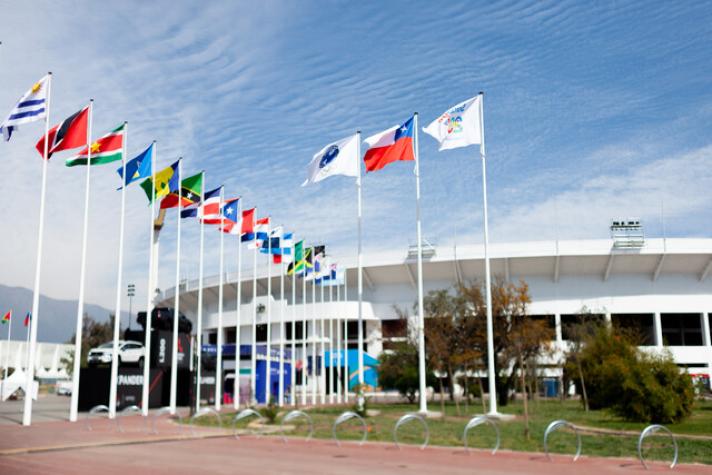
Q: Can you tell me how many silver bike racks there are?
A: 11